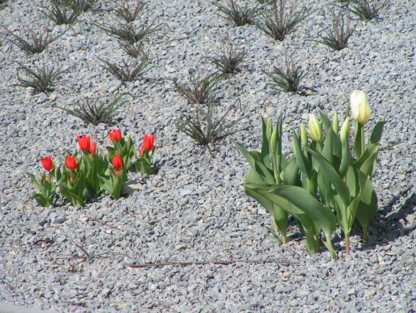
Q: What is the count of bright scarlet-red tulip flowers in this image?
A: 8